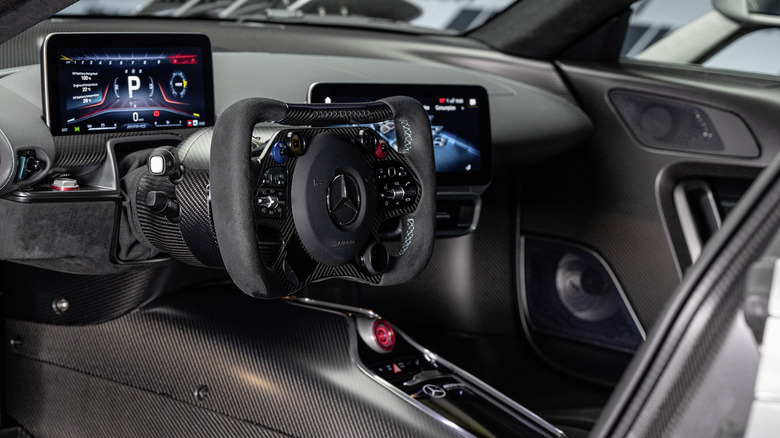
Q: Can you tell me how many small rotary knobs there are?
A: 4